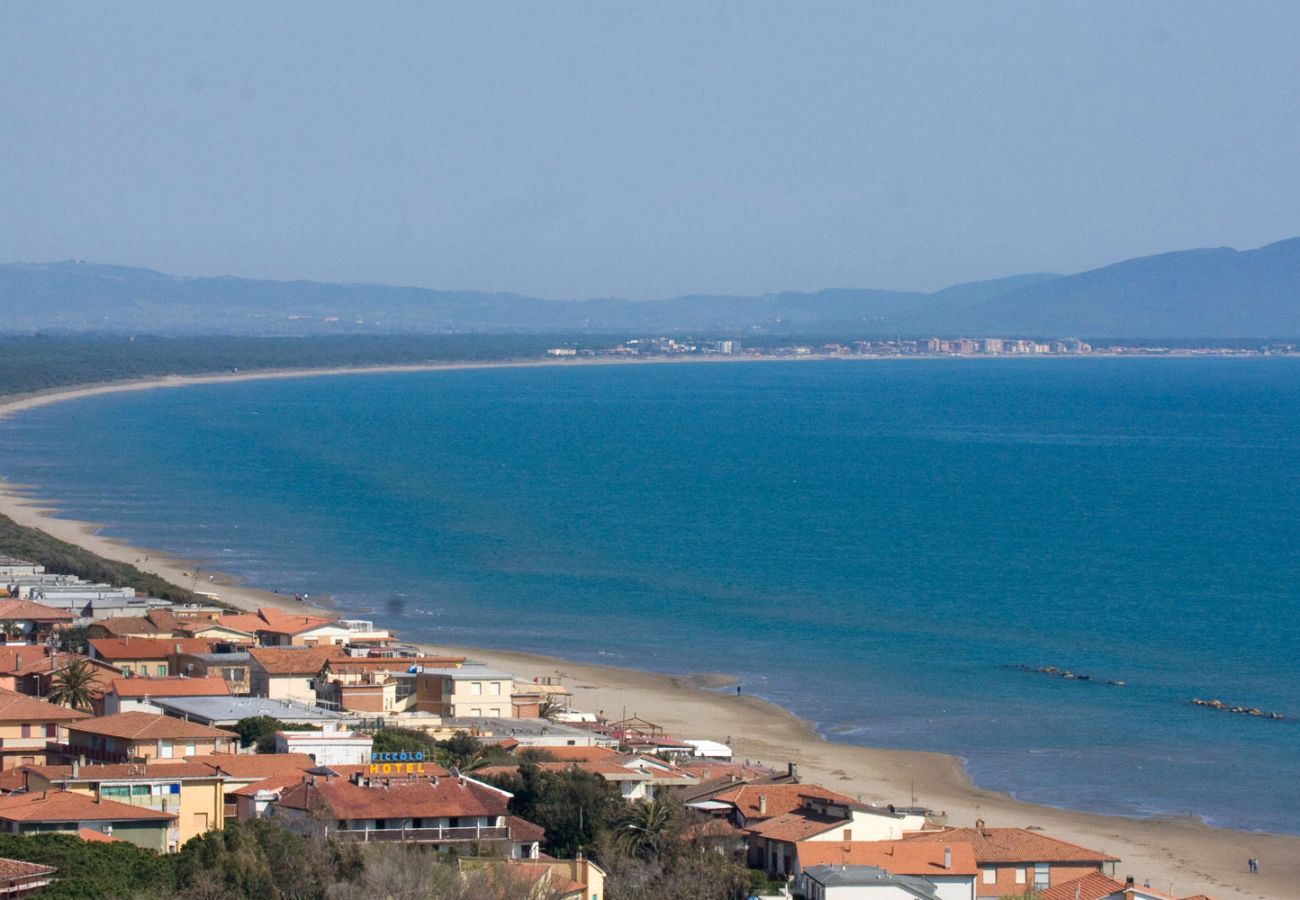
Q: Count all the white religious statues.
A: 0